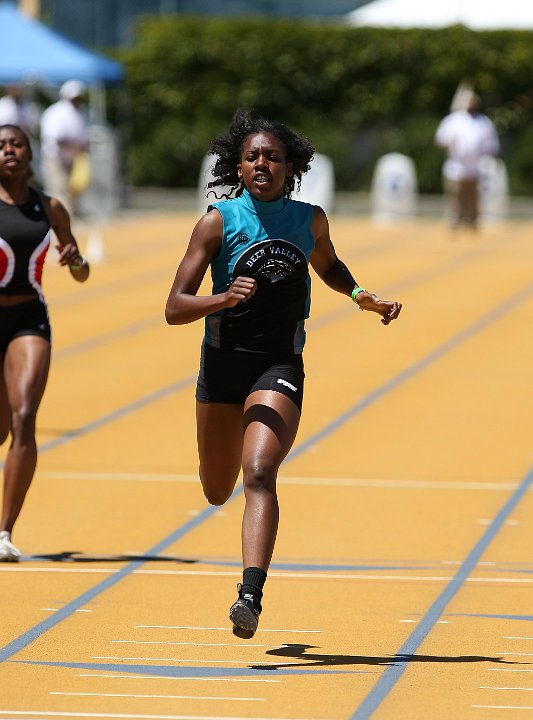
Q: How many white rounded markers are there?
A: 4